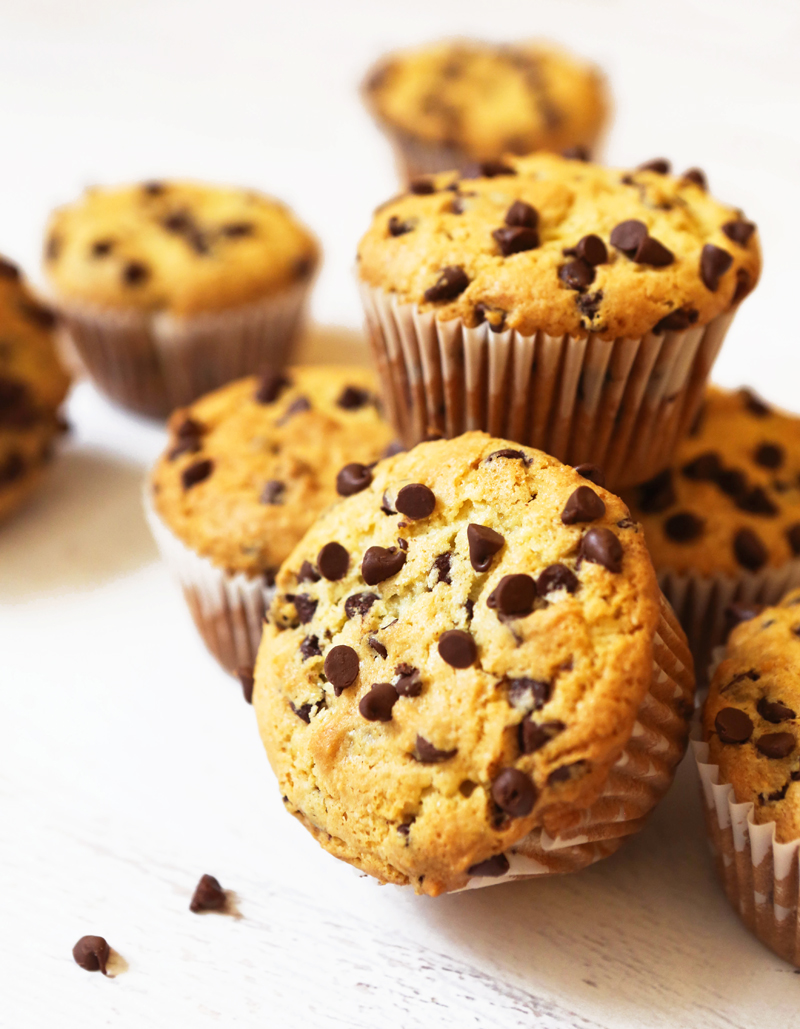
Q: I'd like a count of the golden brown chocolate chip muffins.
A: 8